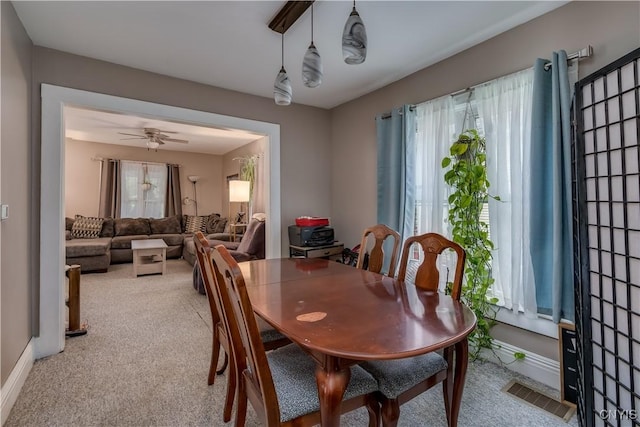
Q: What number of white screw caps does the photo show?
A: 0